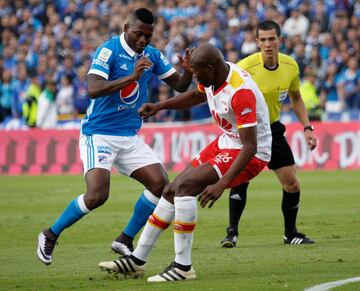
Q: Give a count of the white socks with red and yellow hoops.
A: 2